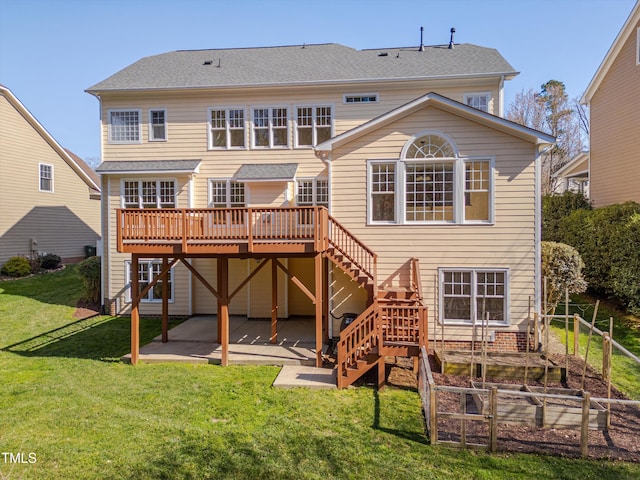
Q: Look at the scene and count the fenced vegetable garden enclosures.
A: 1